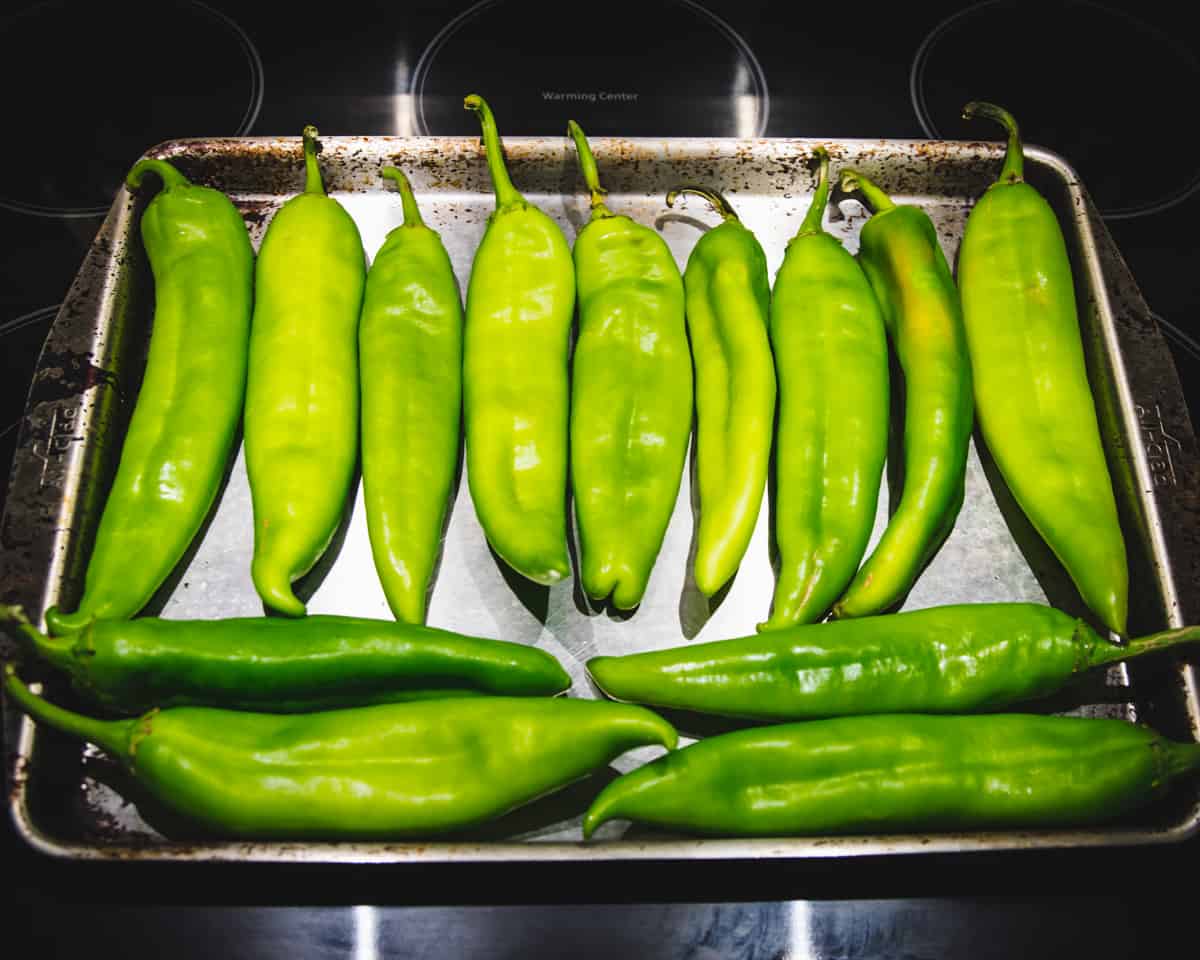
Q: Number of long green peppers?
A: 13